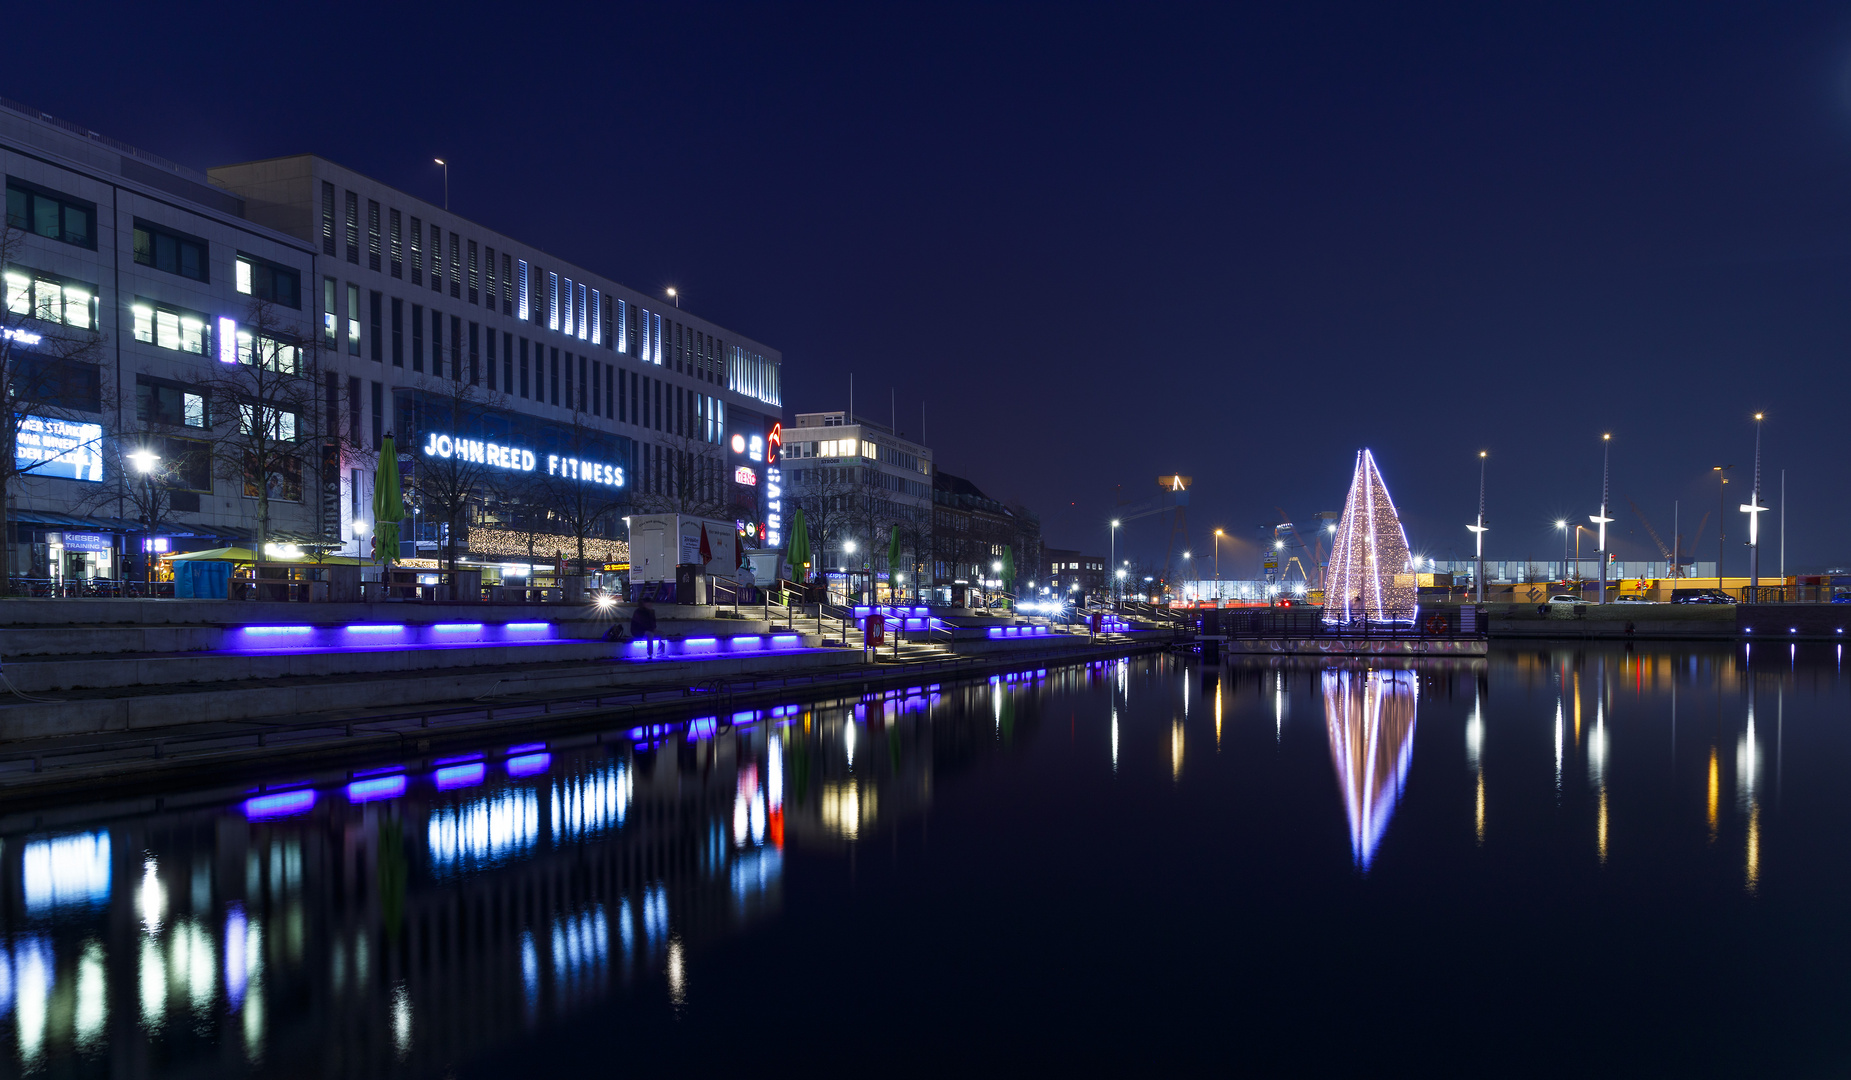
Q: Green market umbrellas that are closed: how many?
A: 4